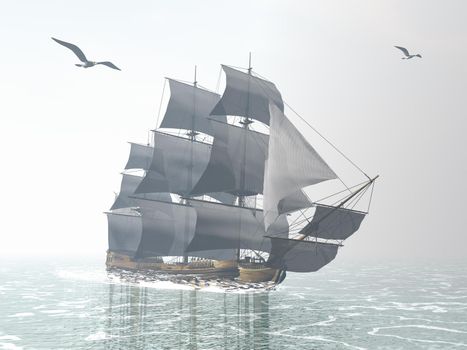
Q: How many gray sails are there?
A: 11